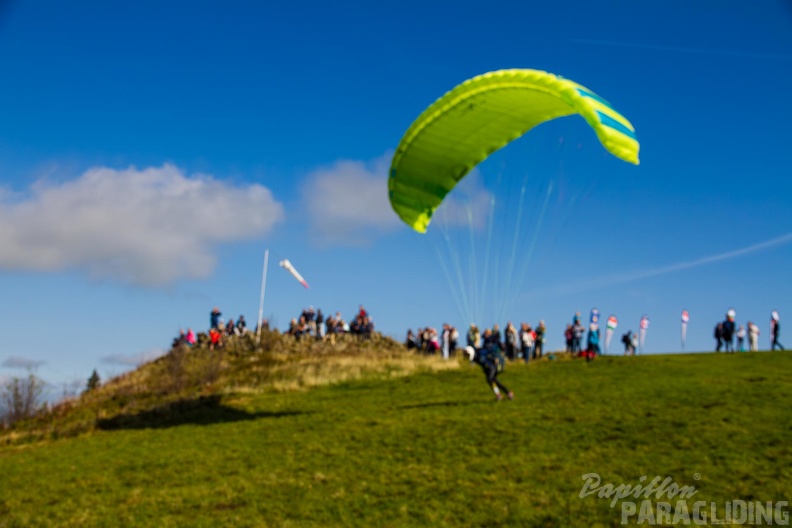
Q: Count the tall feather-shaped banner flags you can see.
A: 6